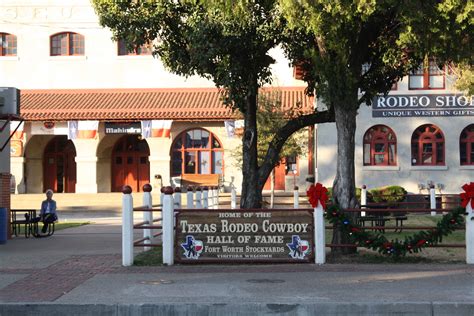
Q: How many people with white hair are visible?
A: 1